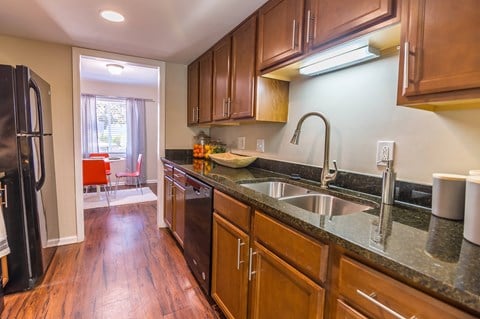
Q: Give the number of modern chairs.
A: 3